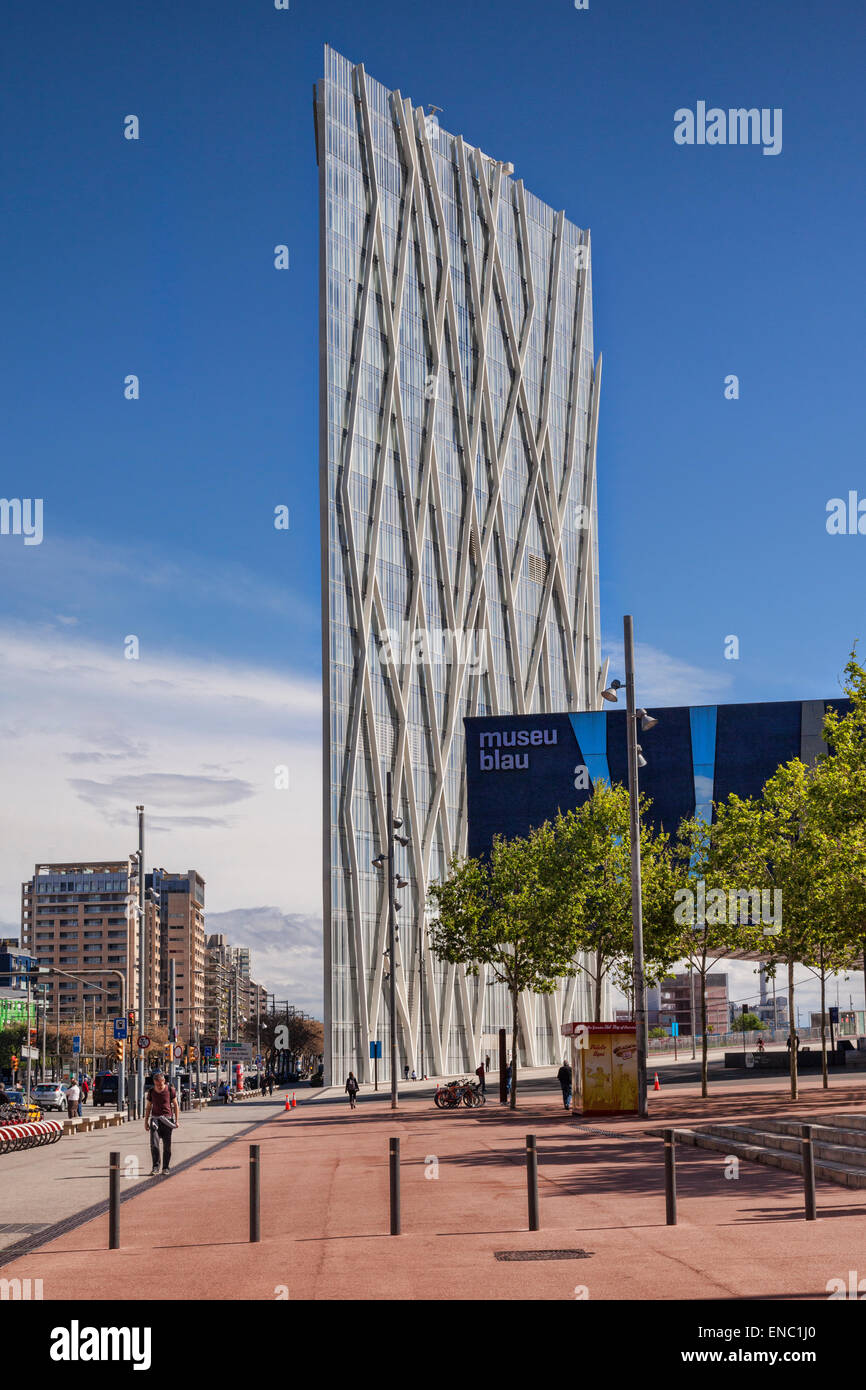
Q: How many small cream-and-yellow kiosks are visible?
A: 1